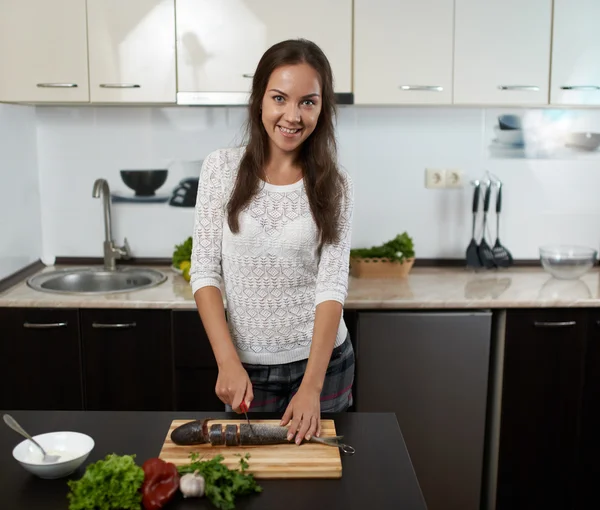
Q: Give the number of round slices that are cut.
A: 2